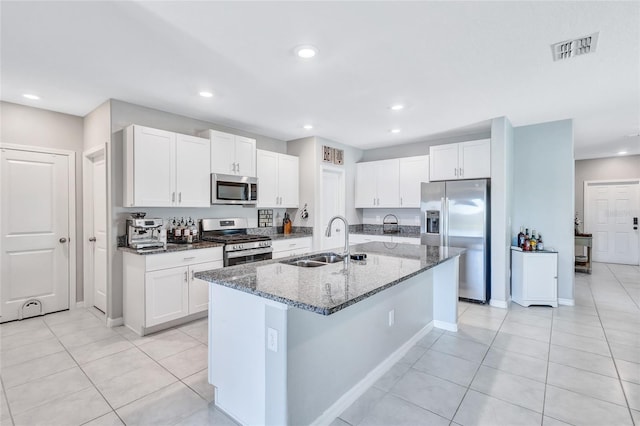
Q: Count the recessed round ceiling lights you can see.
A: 7